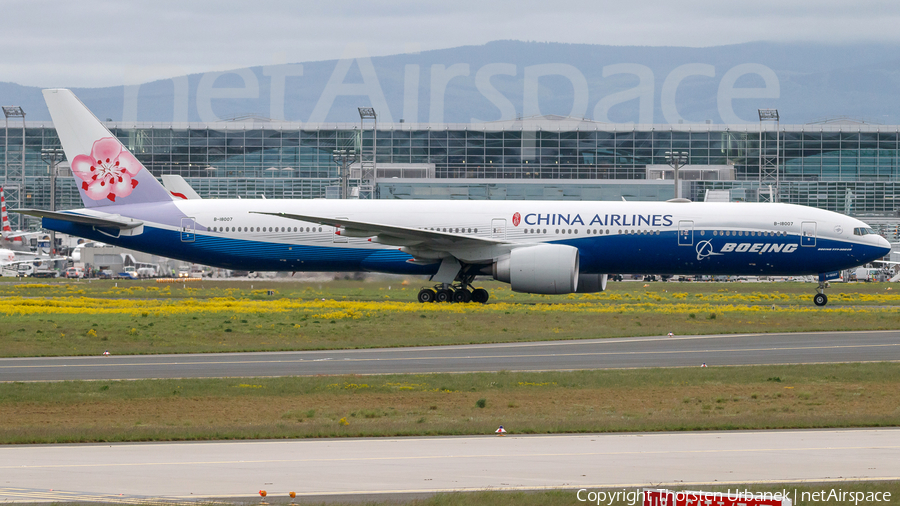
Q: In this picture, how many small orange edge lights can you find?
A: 2